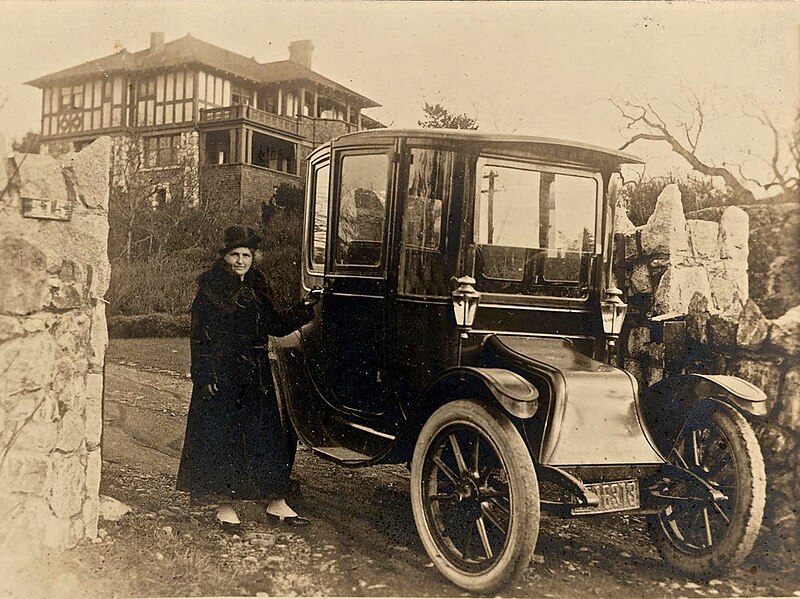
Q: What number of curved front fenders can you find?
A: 2